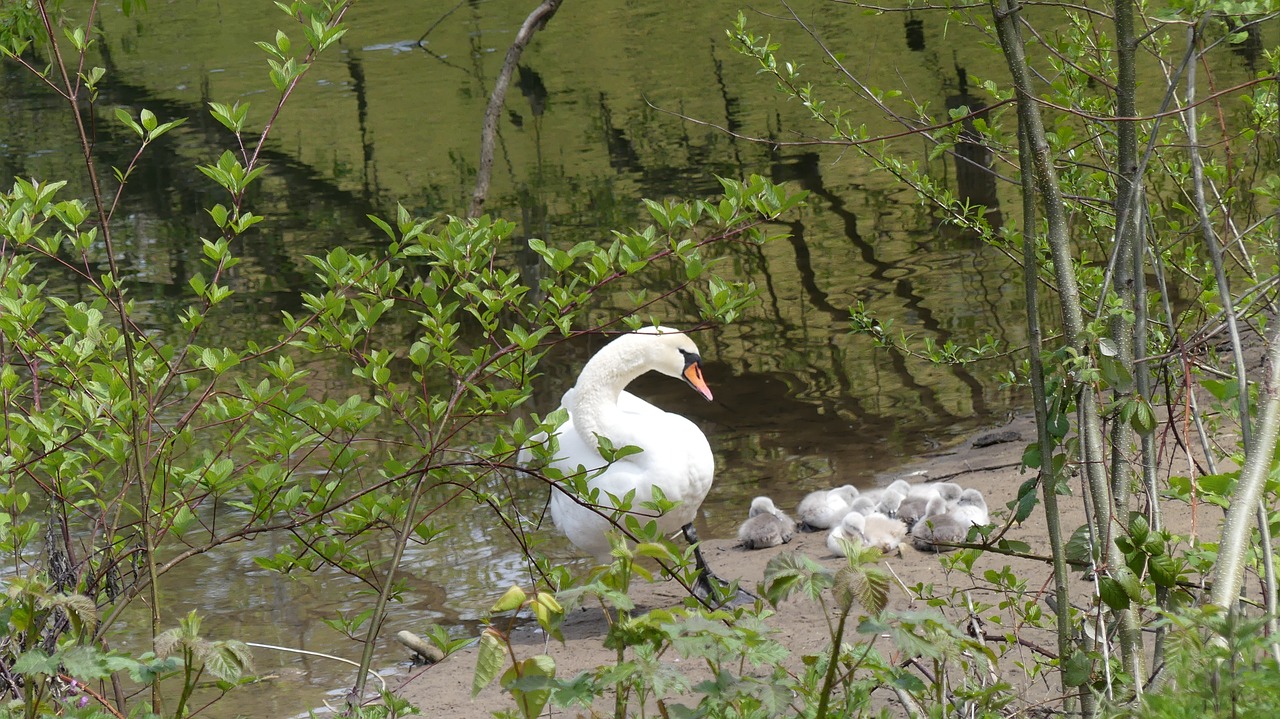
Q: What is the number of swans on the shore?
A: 10